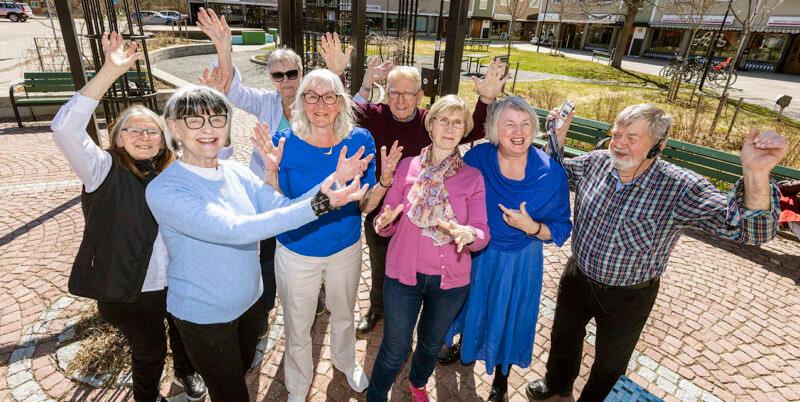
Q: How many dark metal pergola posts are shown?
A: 4